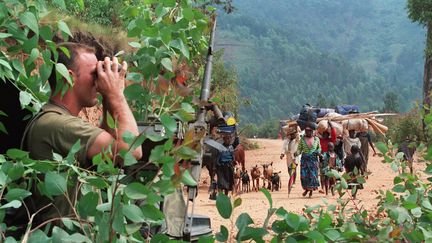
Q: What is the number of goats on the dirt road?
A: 5